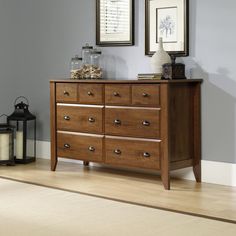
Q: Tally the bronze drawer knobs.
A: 12